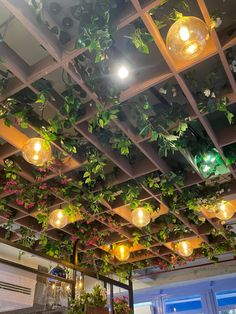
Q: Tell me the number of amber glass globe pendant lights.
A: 7